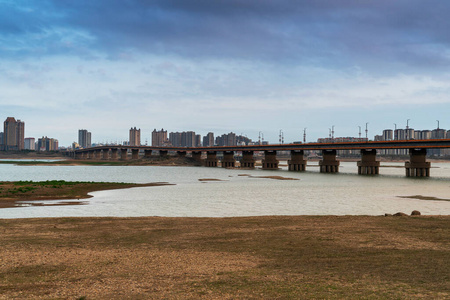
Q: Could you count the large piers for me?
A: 8